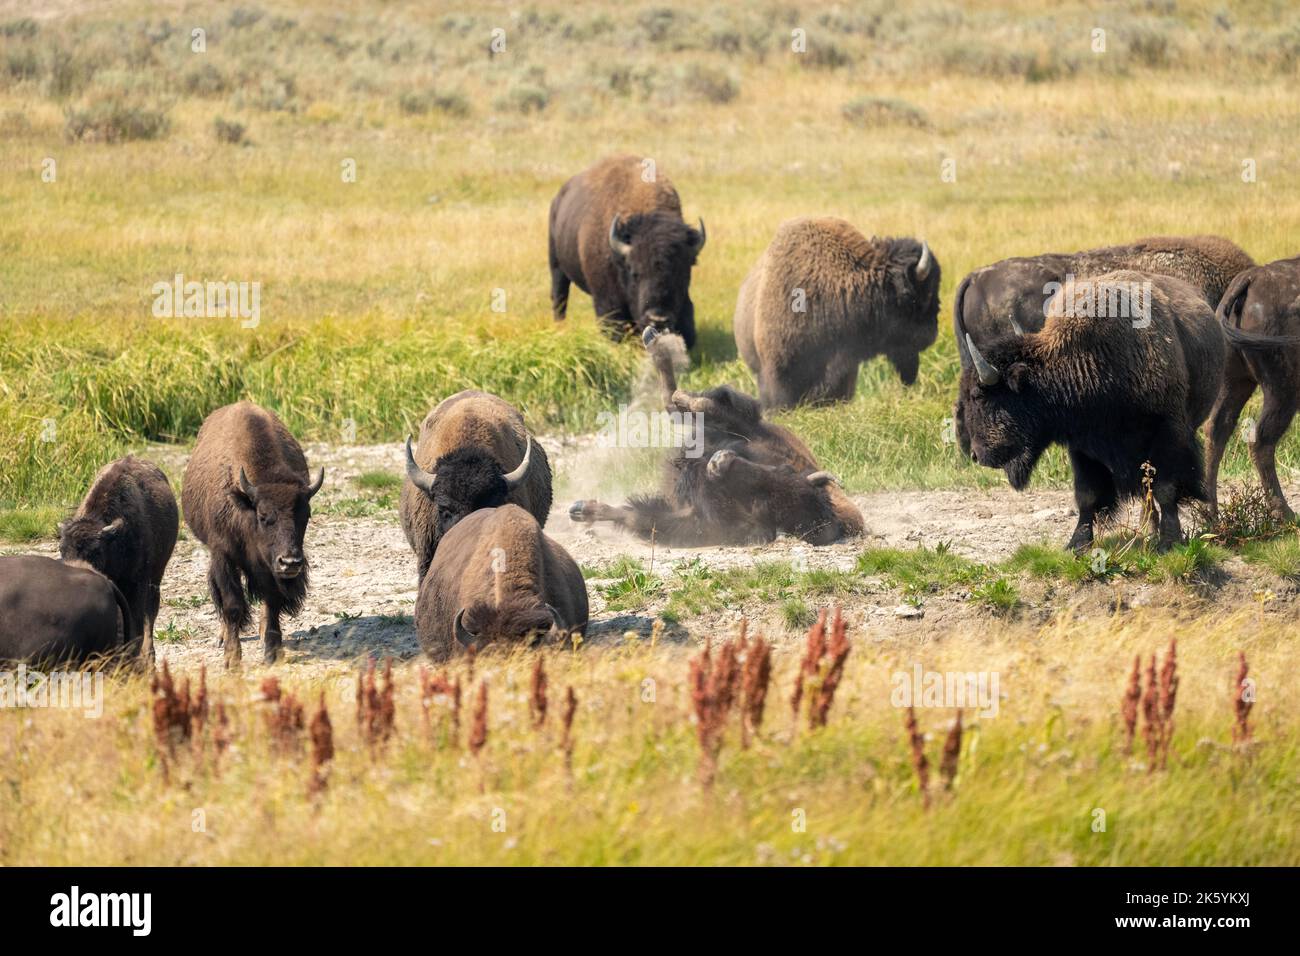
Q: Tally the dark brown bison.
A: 11